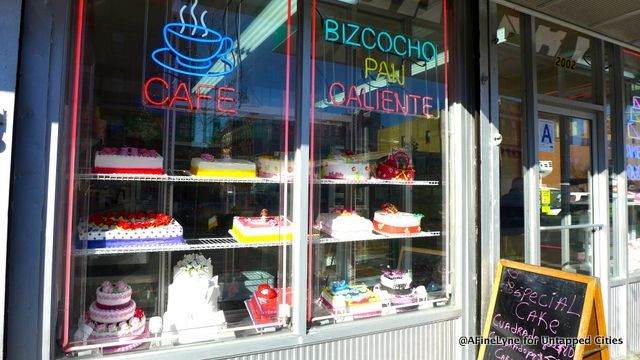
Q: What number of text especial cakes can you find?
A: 1